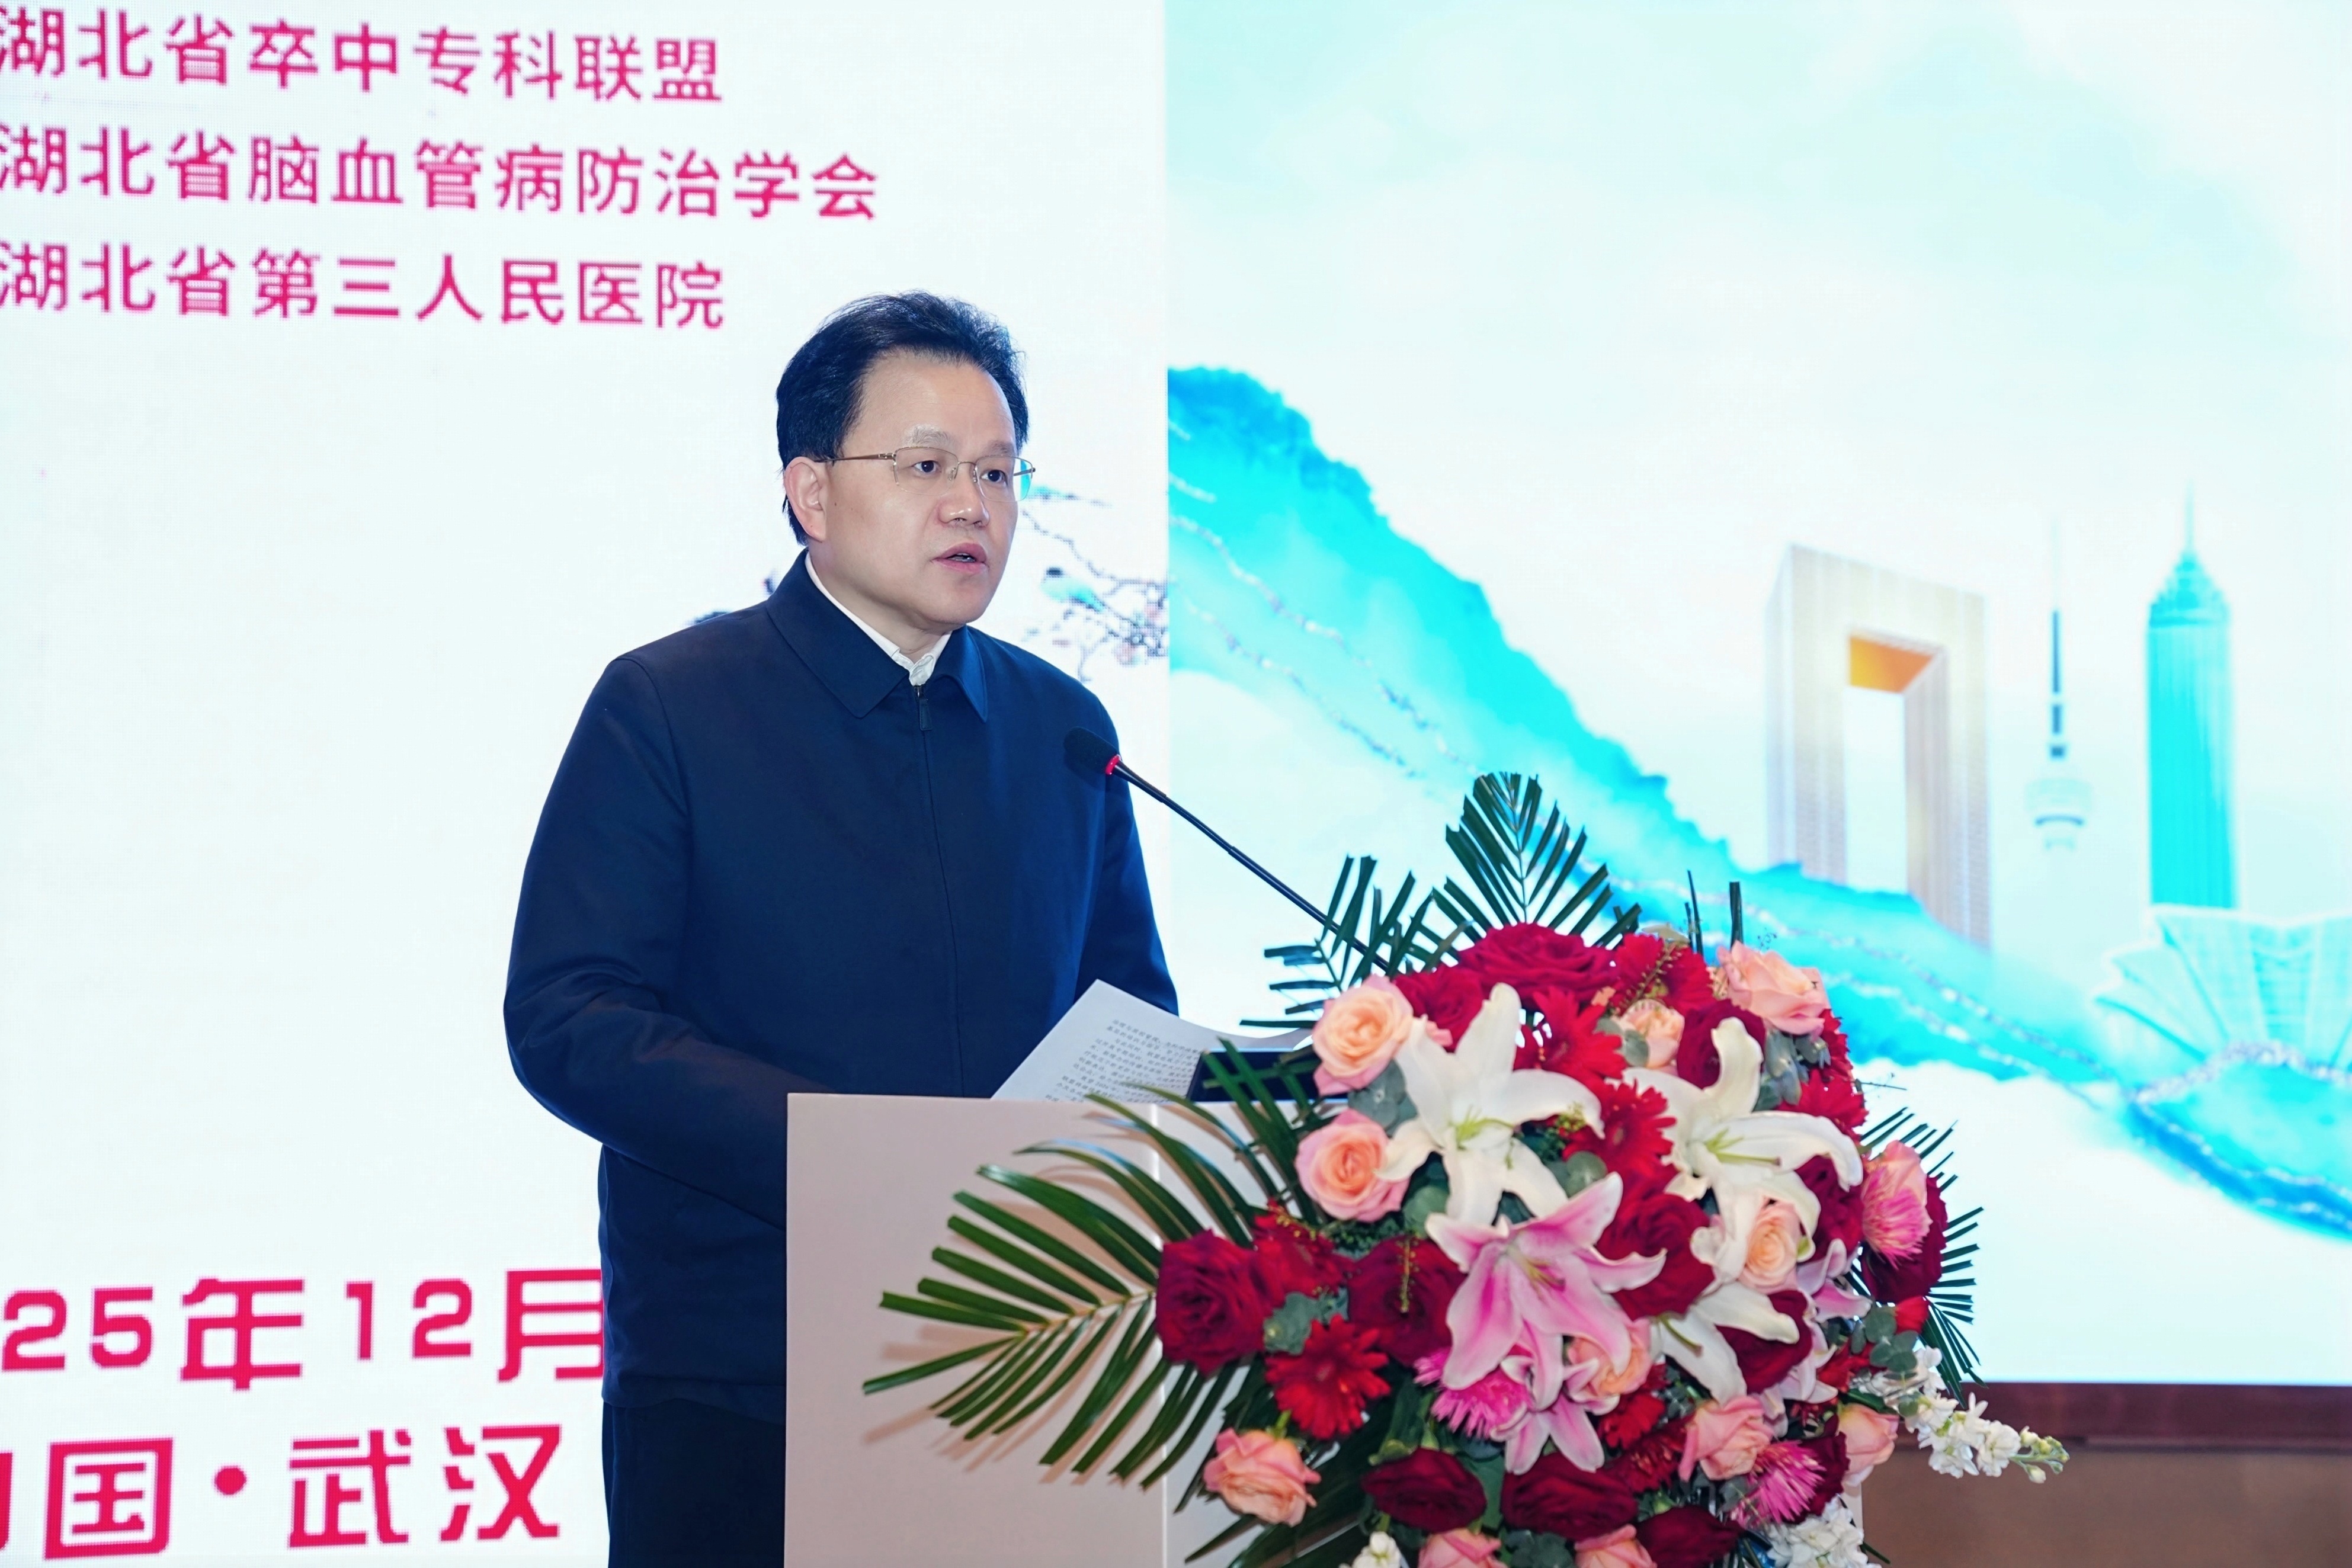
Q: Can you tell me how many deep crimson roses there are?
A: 13